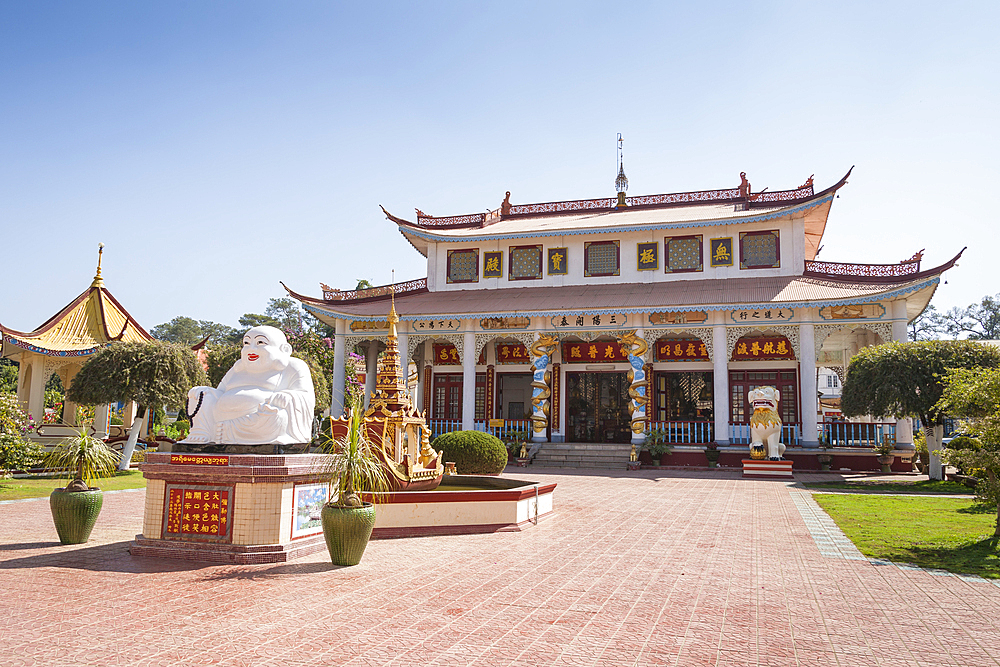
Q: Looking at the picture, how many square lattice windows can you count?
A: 5